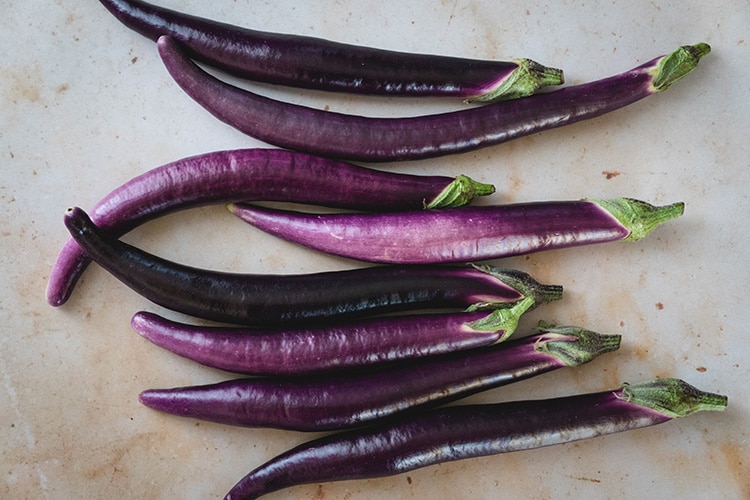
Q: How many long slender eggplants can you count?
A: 8